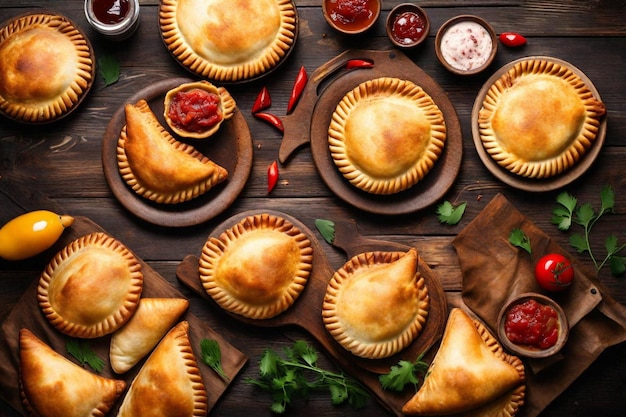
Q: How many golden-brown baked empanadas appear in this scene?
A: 12